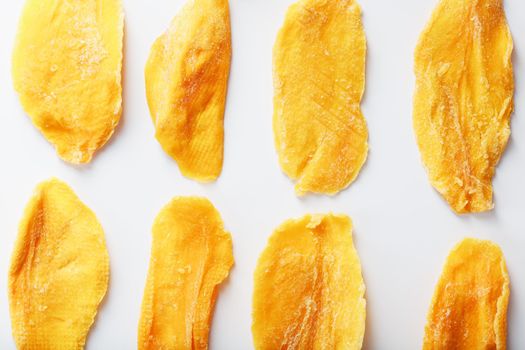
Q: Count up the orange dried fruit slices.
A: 8